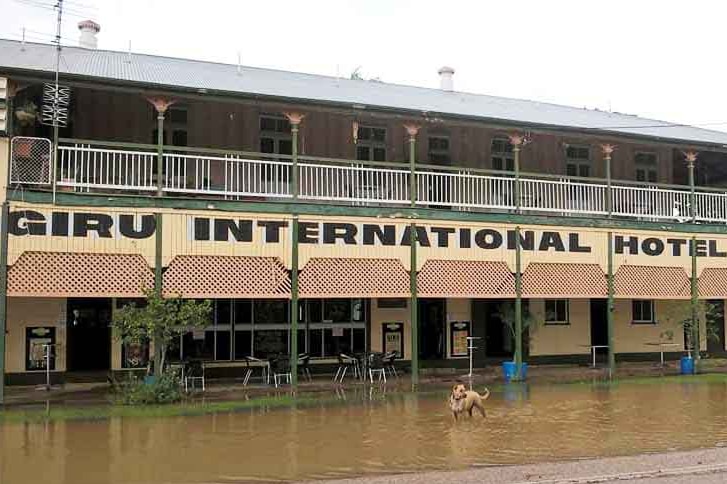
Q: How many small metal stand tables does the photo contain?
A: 4